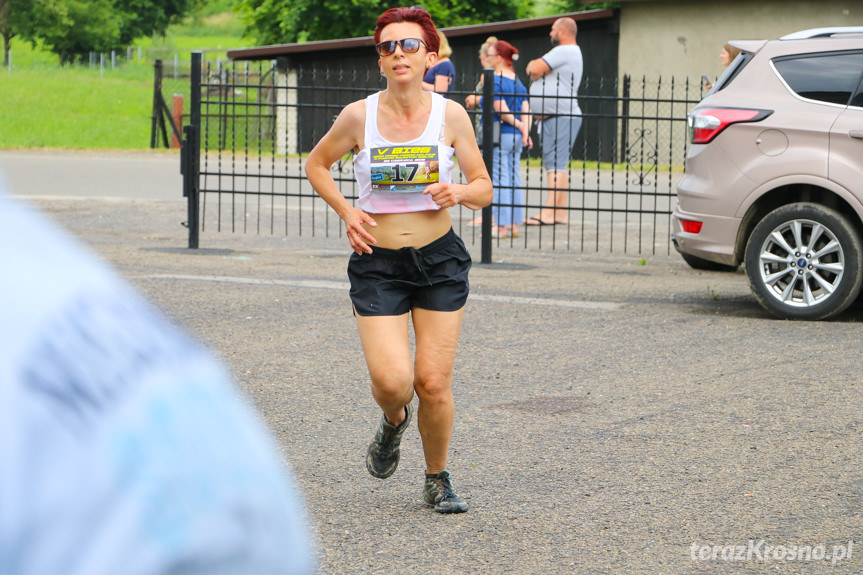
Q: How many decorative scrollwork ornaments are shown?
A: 2